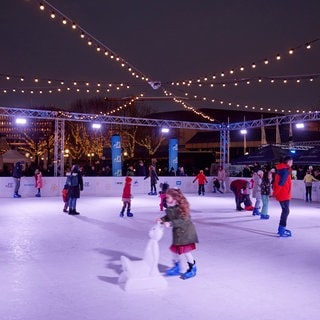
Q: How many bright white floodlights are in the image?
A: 5